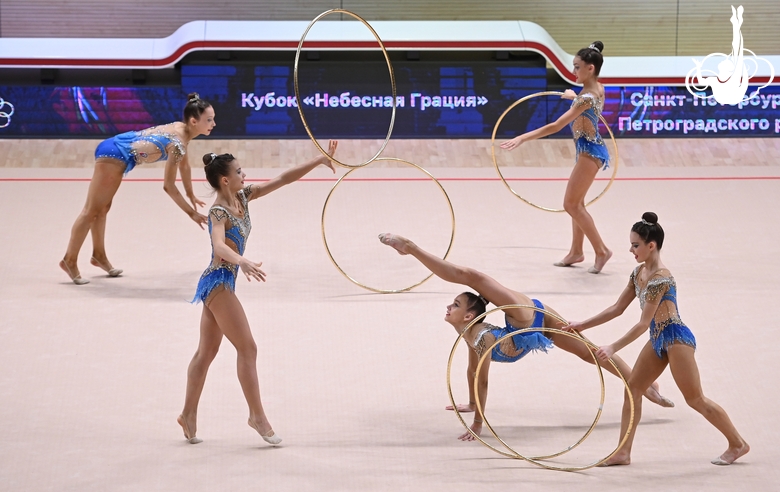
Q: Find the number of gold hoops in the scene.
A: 5